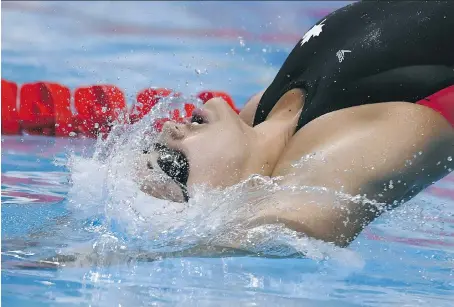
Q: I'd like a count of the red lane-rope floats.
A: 5